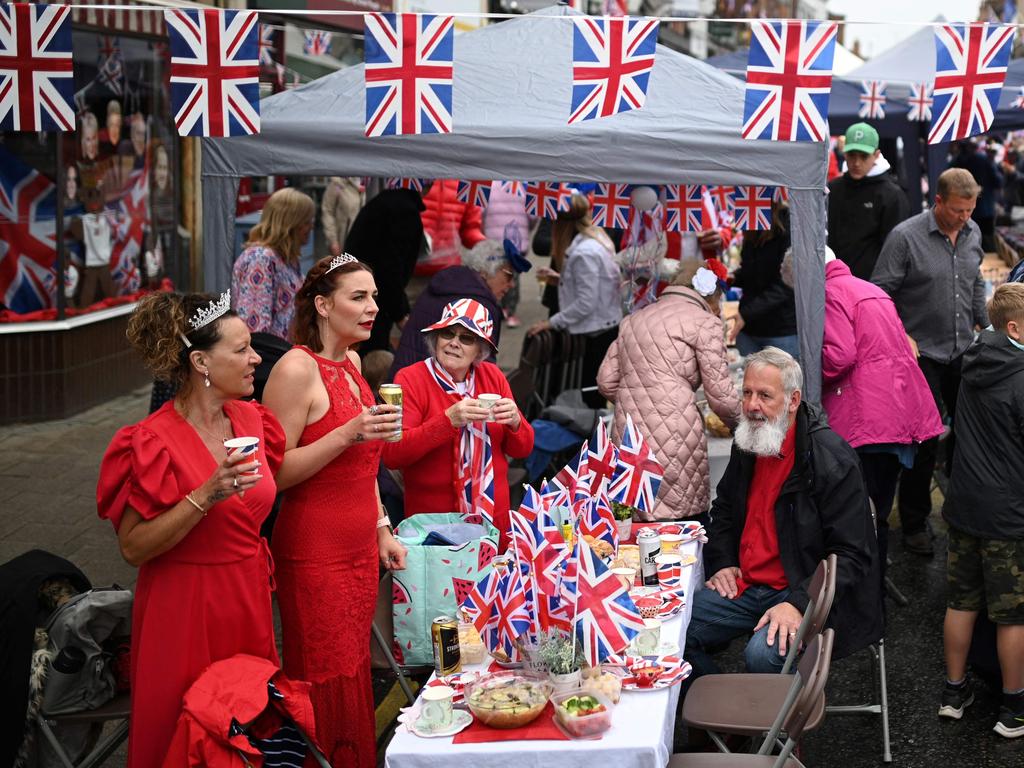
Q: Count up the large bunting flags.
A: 6